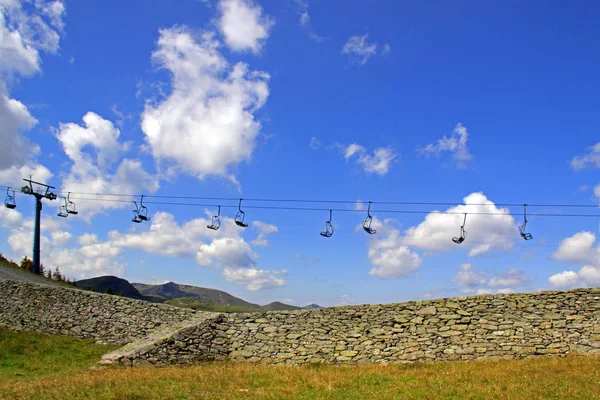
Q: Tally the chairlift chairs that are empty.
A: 11